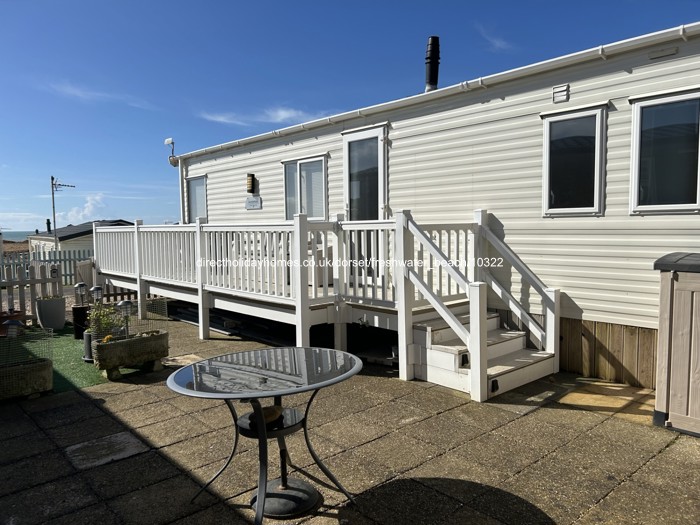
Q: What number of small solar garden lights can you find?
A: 4